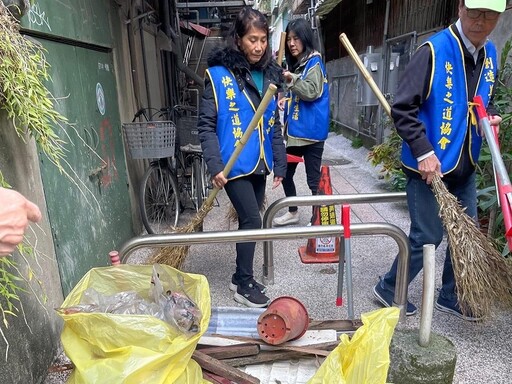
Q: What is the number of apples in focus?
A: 0